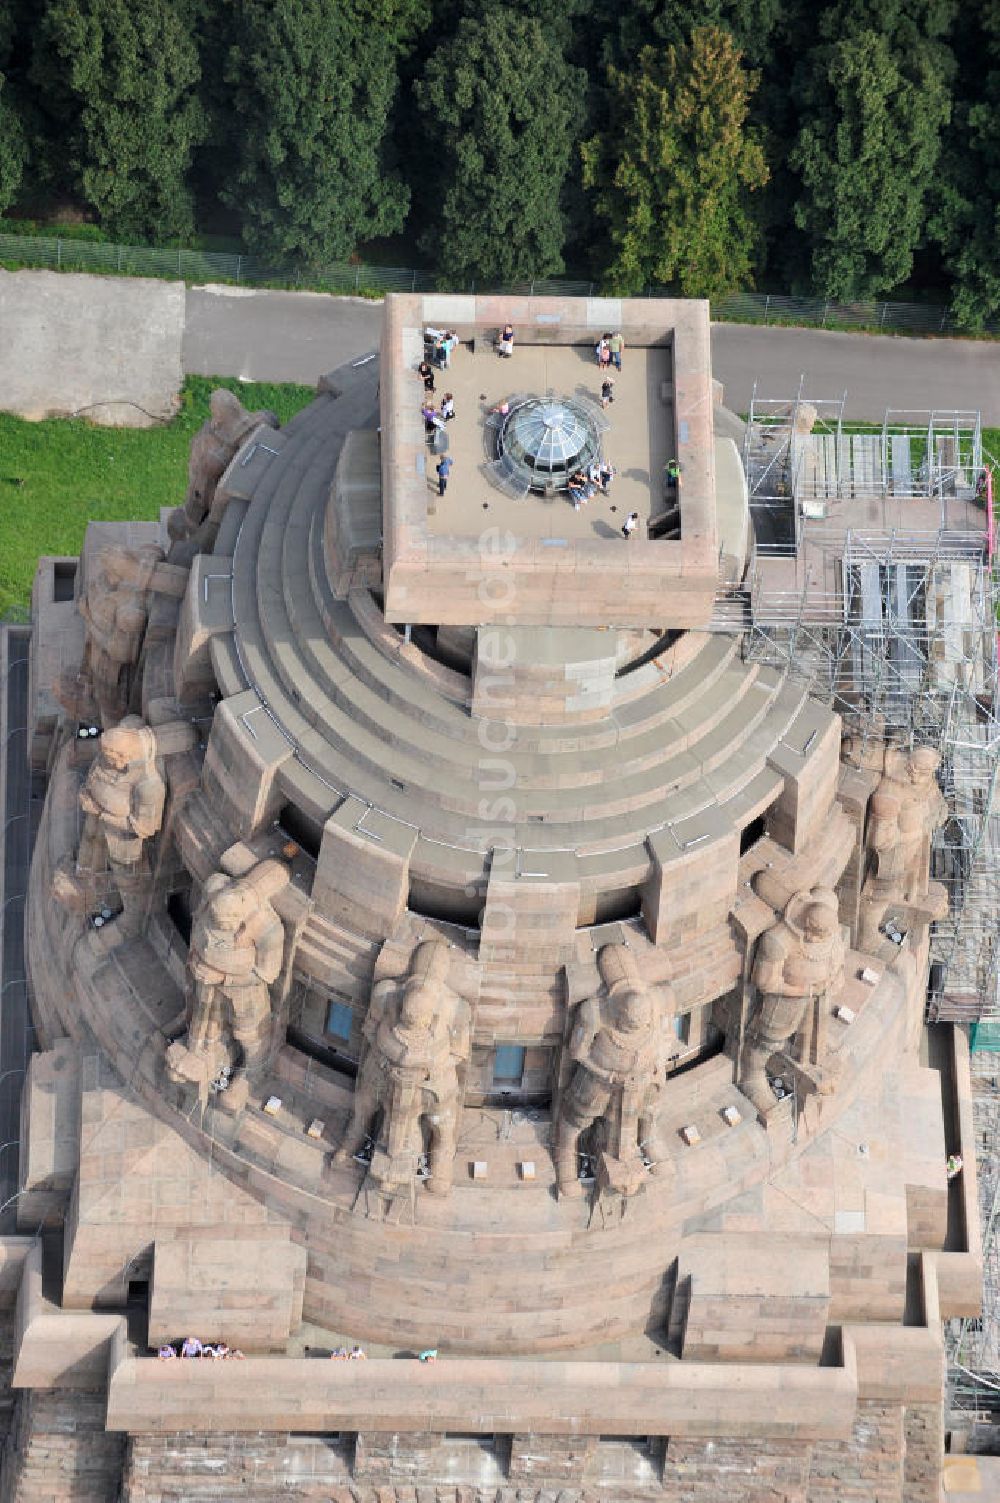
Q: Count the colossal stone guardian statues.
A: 8